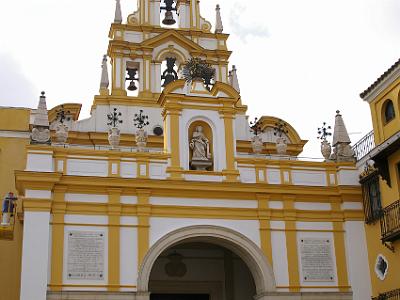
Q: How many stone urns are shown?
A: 6